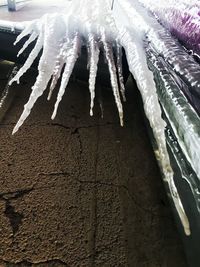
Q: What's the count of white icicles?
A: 10